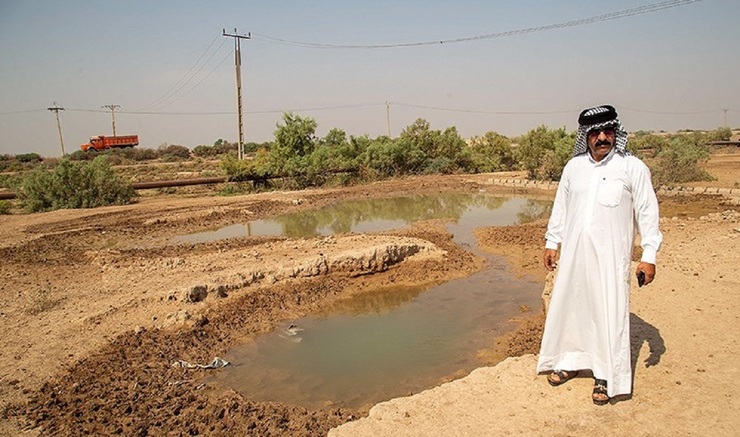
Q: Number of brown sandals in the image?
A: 2